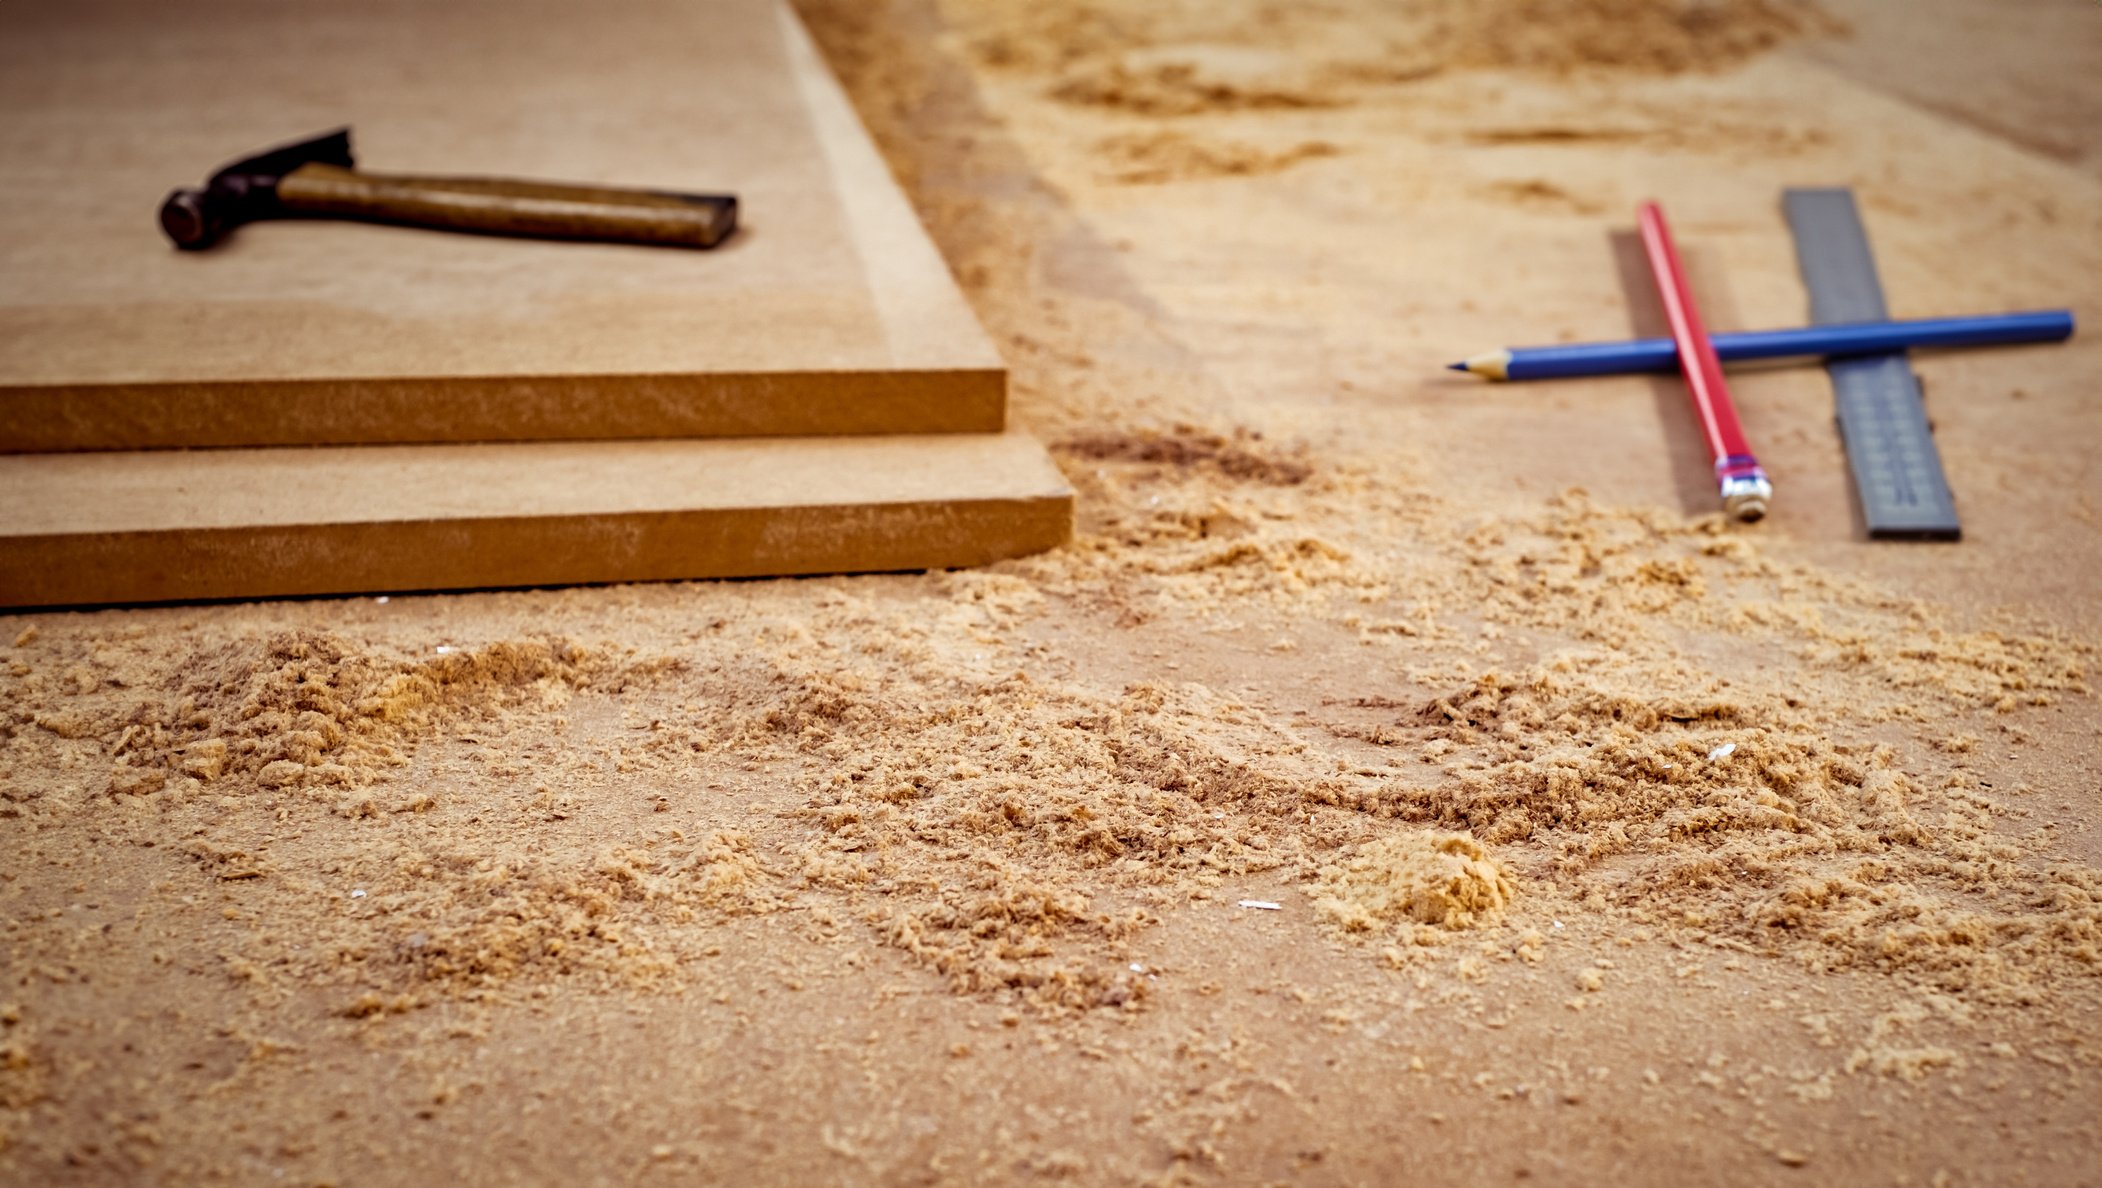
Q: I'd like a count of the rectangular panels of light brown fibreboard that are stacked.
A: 2